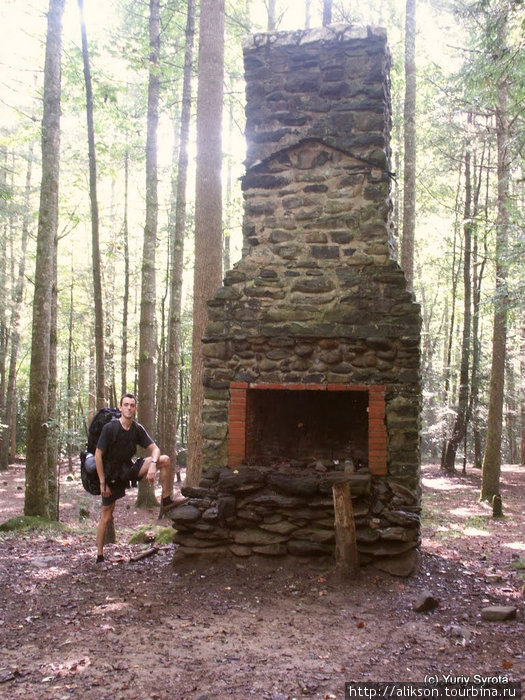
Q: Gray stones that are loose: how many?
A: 2